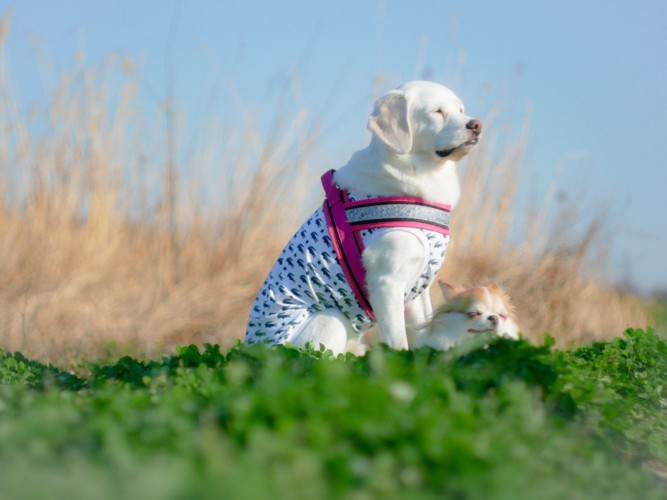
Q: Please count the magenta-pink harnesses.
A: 1